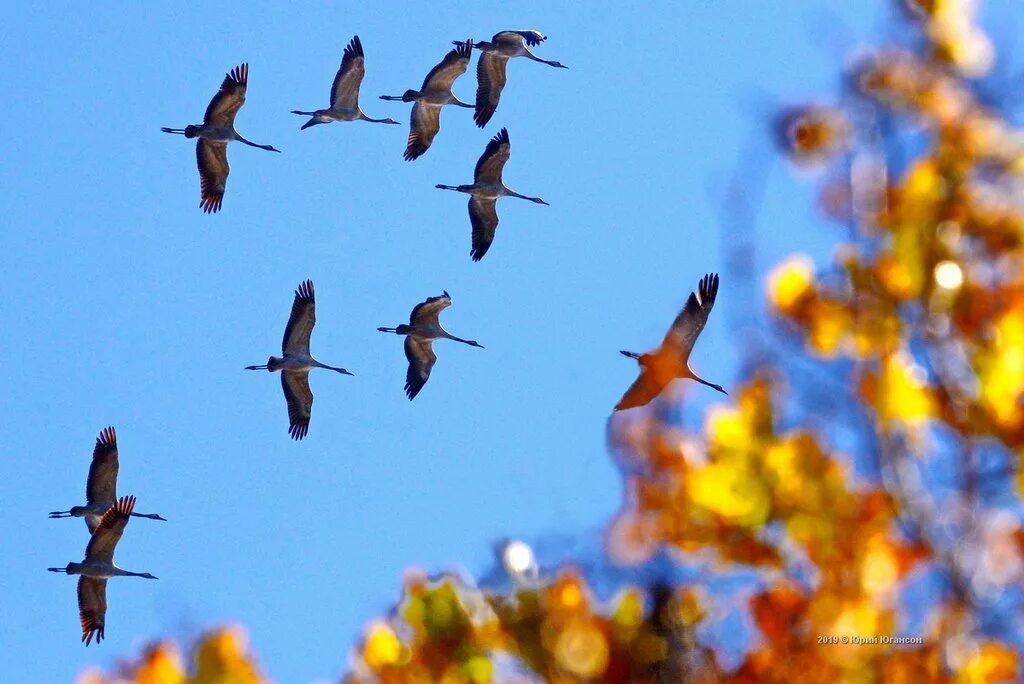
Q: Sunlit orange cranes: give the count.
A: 1